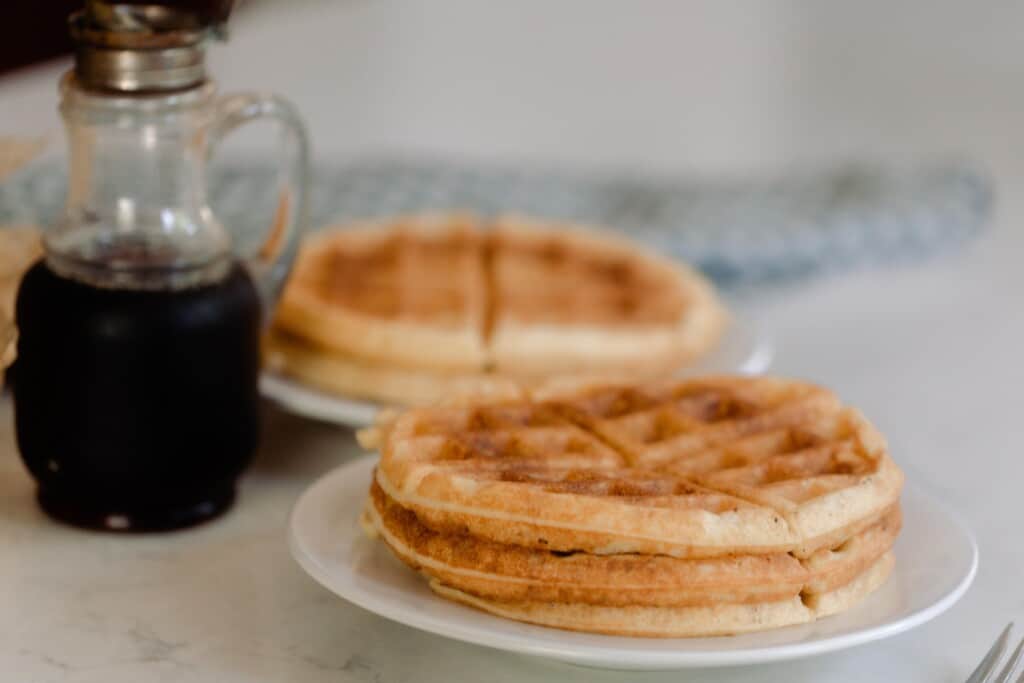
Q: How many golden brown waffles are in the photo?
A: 5